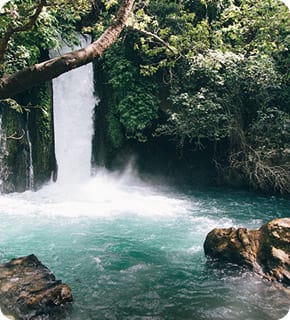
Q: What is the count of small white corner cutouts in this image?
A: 4